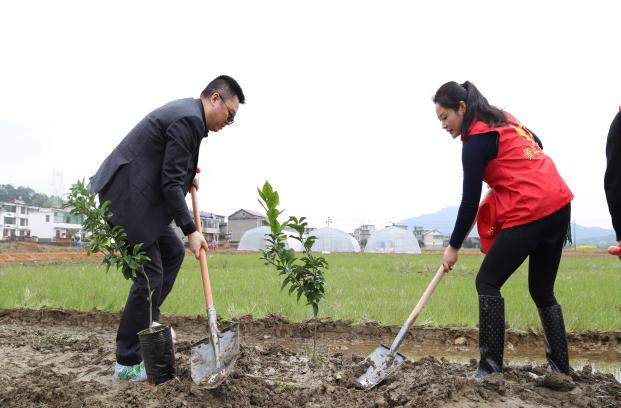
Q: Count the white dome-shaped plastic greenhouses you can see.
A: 3